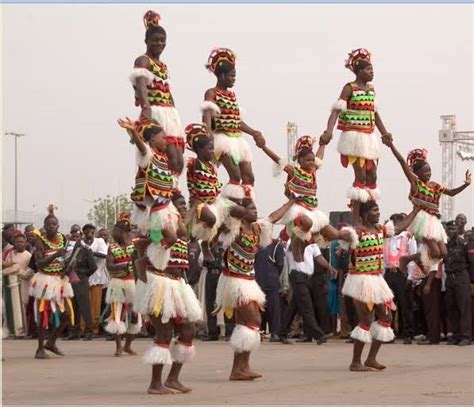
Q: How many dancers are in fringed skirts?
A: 12